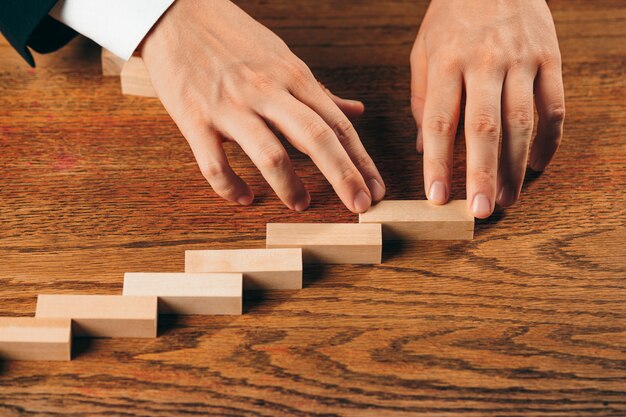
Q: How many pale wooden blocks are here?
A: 8